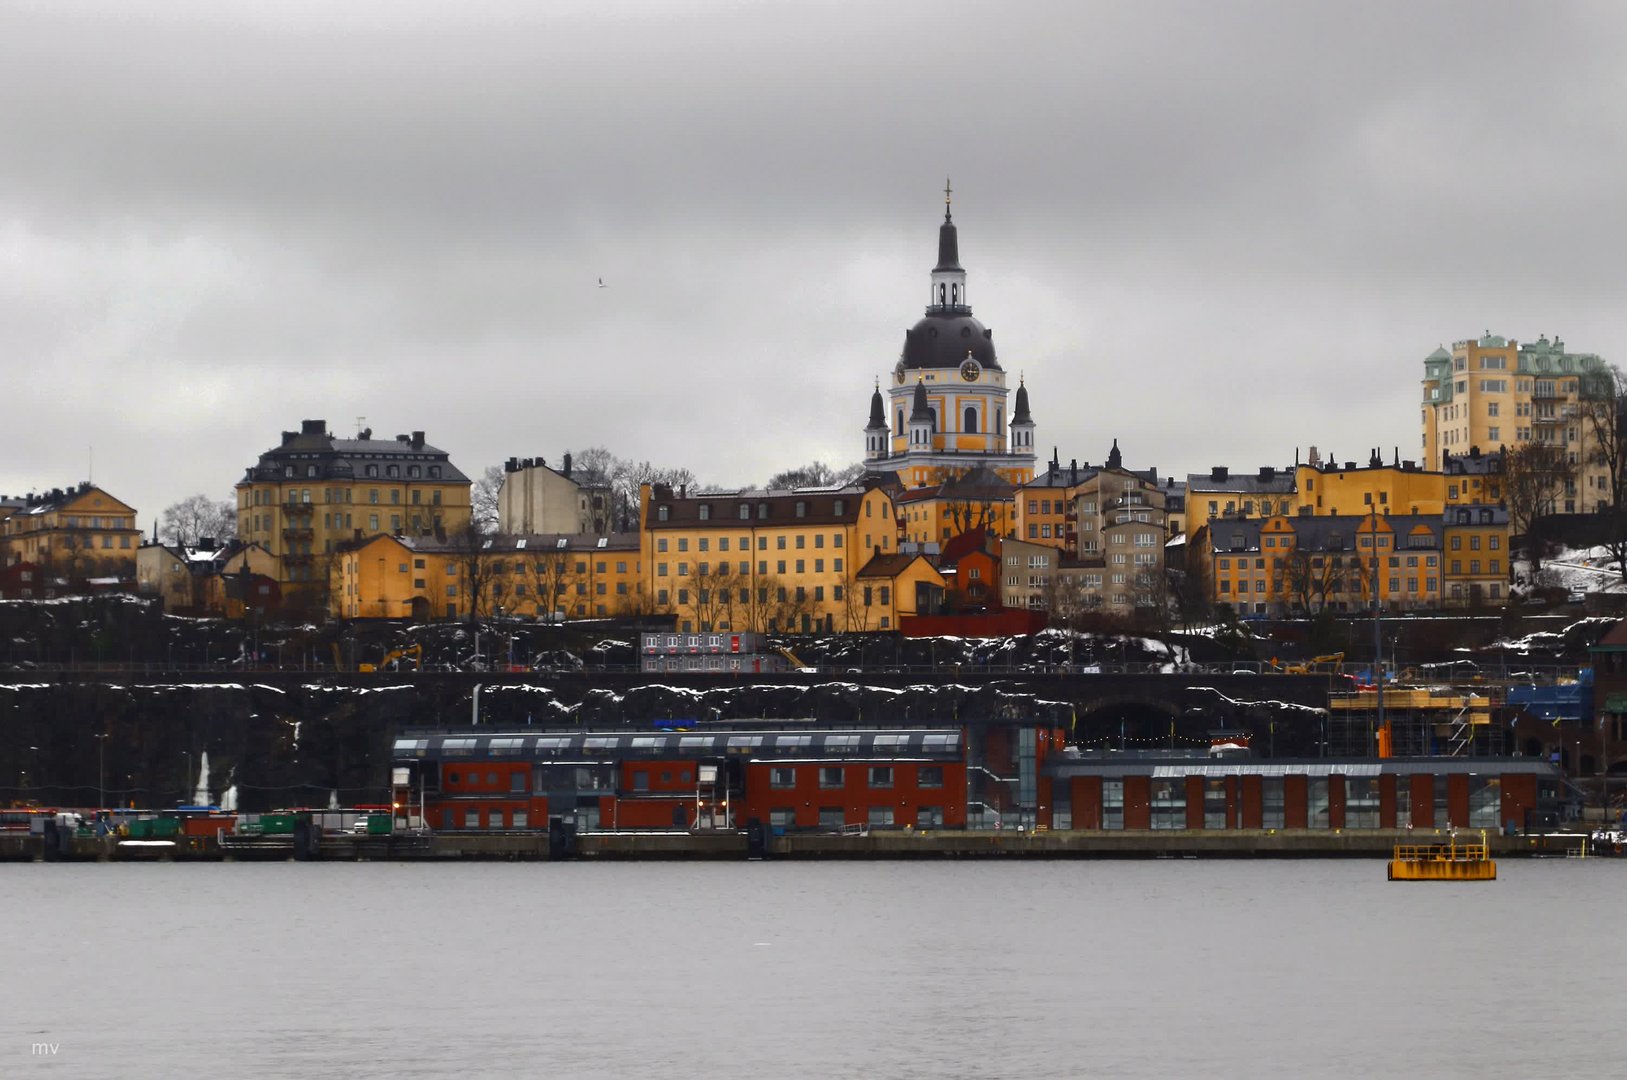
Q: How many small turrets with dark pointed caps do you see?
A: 3